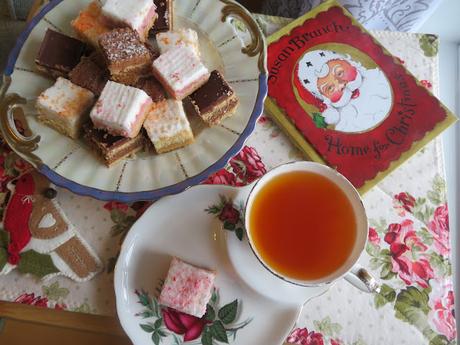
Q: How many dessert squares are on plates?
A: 15